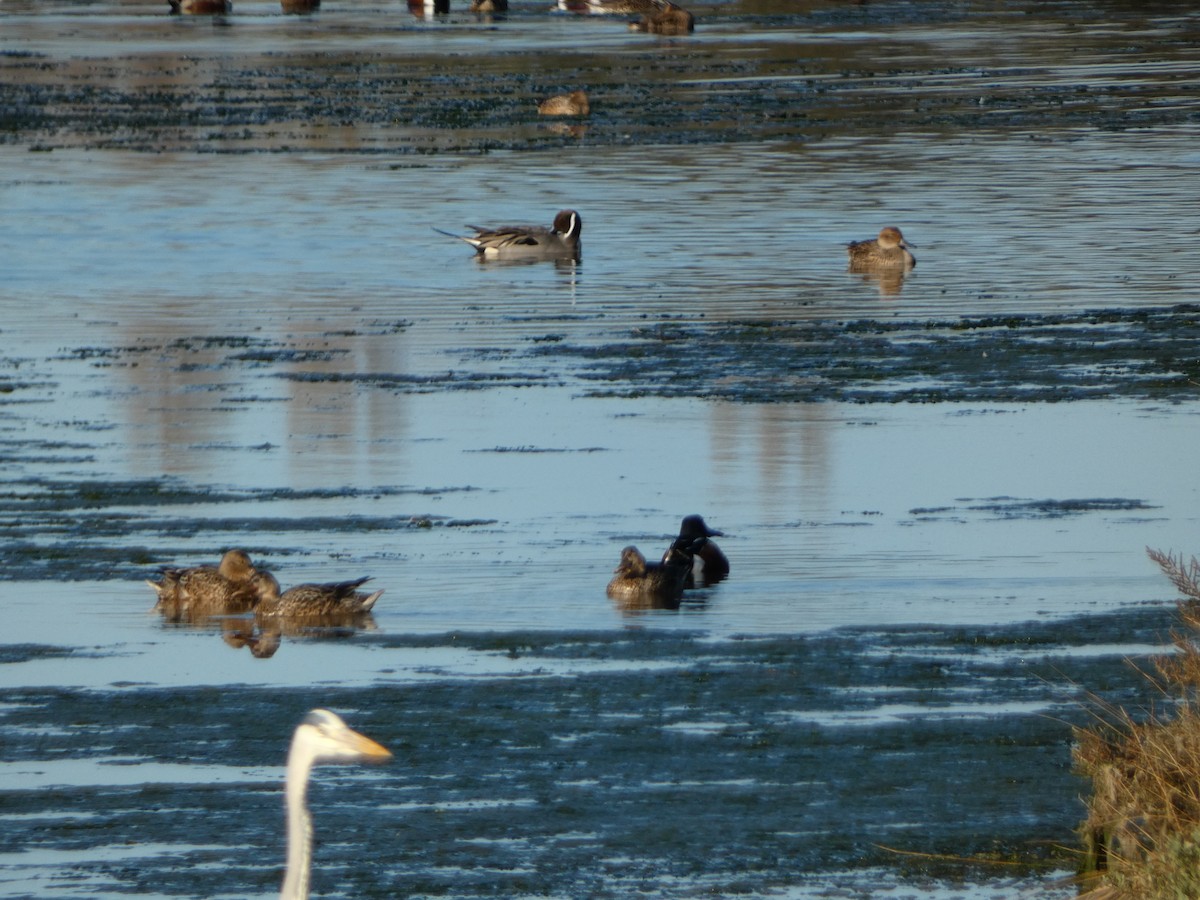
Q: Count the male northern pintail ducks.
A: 1